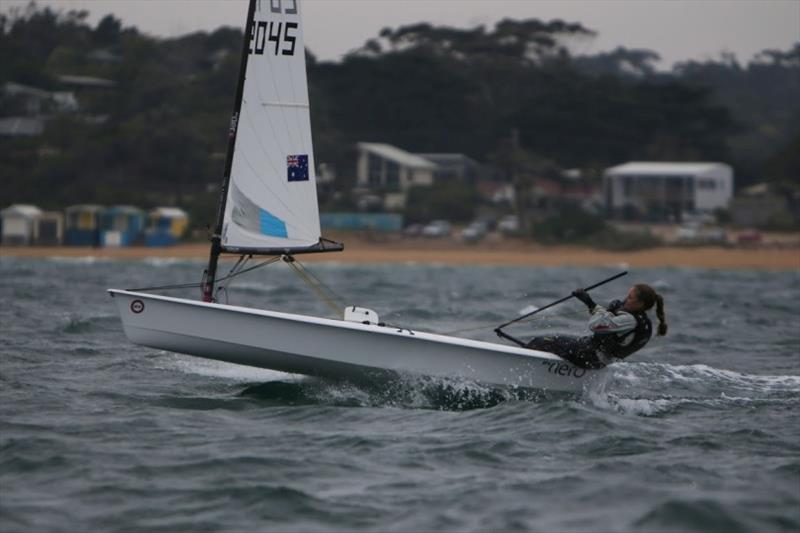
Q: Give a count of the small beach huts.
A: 5